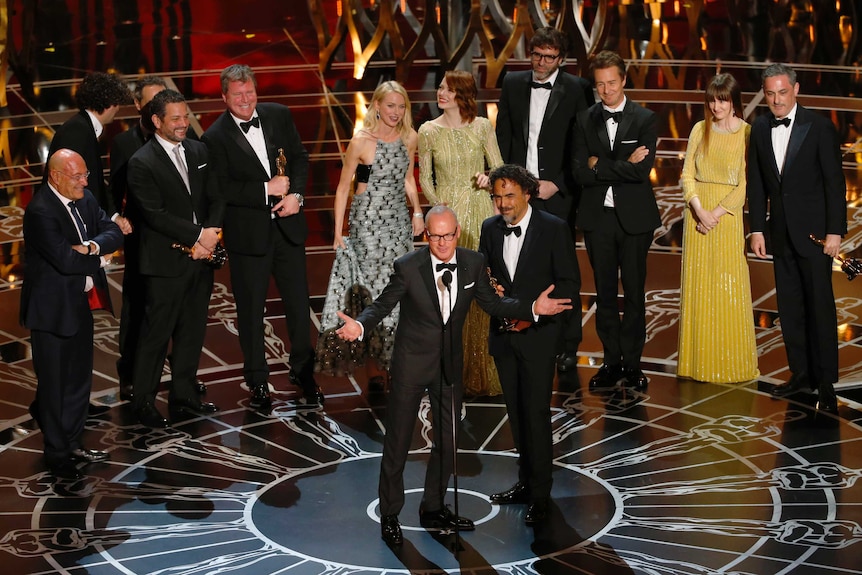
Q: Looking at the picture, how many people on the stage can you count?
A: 13